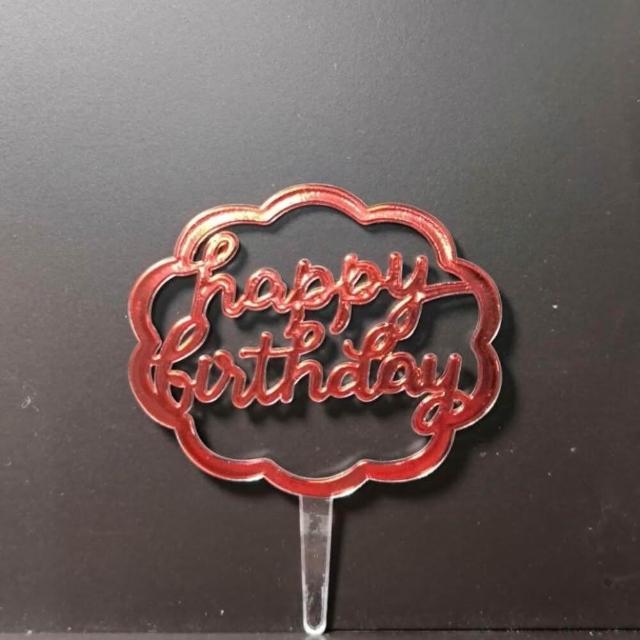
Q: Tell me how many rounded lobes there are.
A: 10